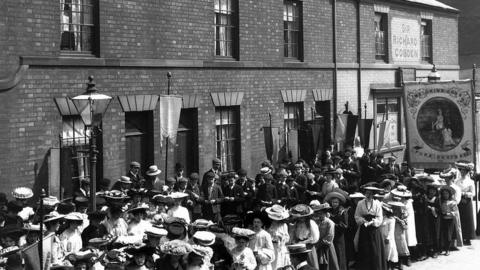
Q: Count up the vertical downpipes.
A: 2